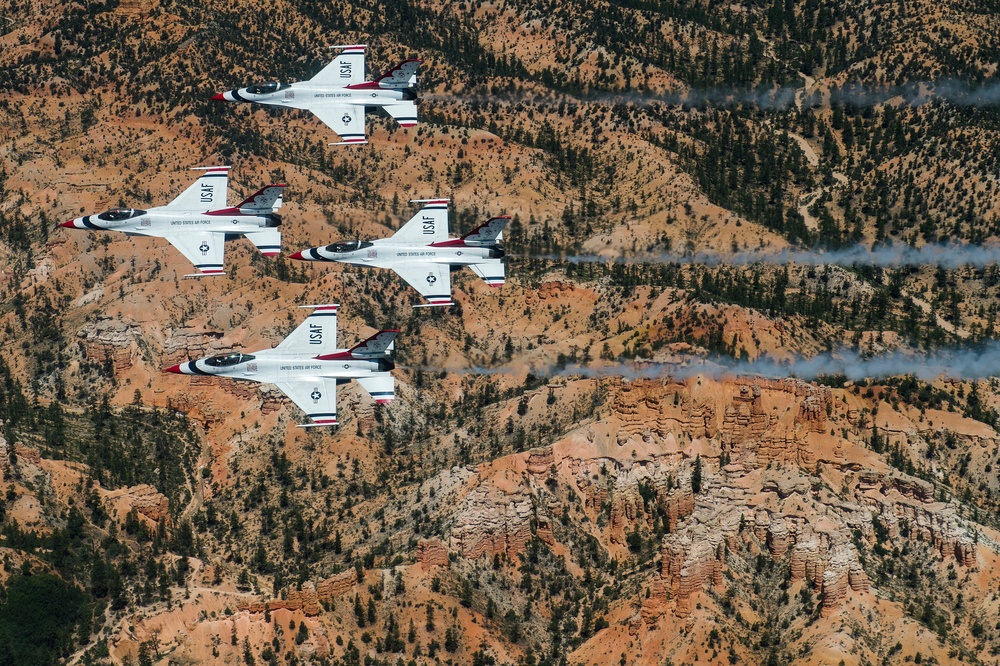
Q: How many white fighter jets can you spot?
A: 4